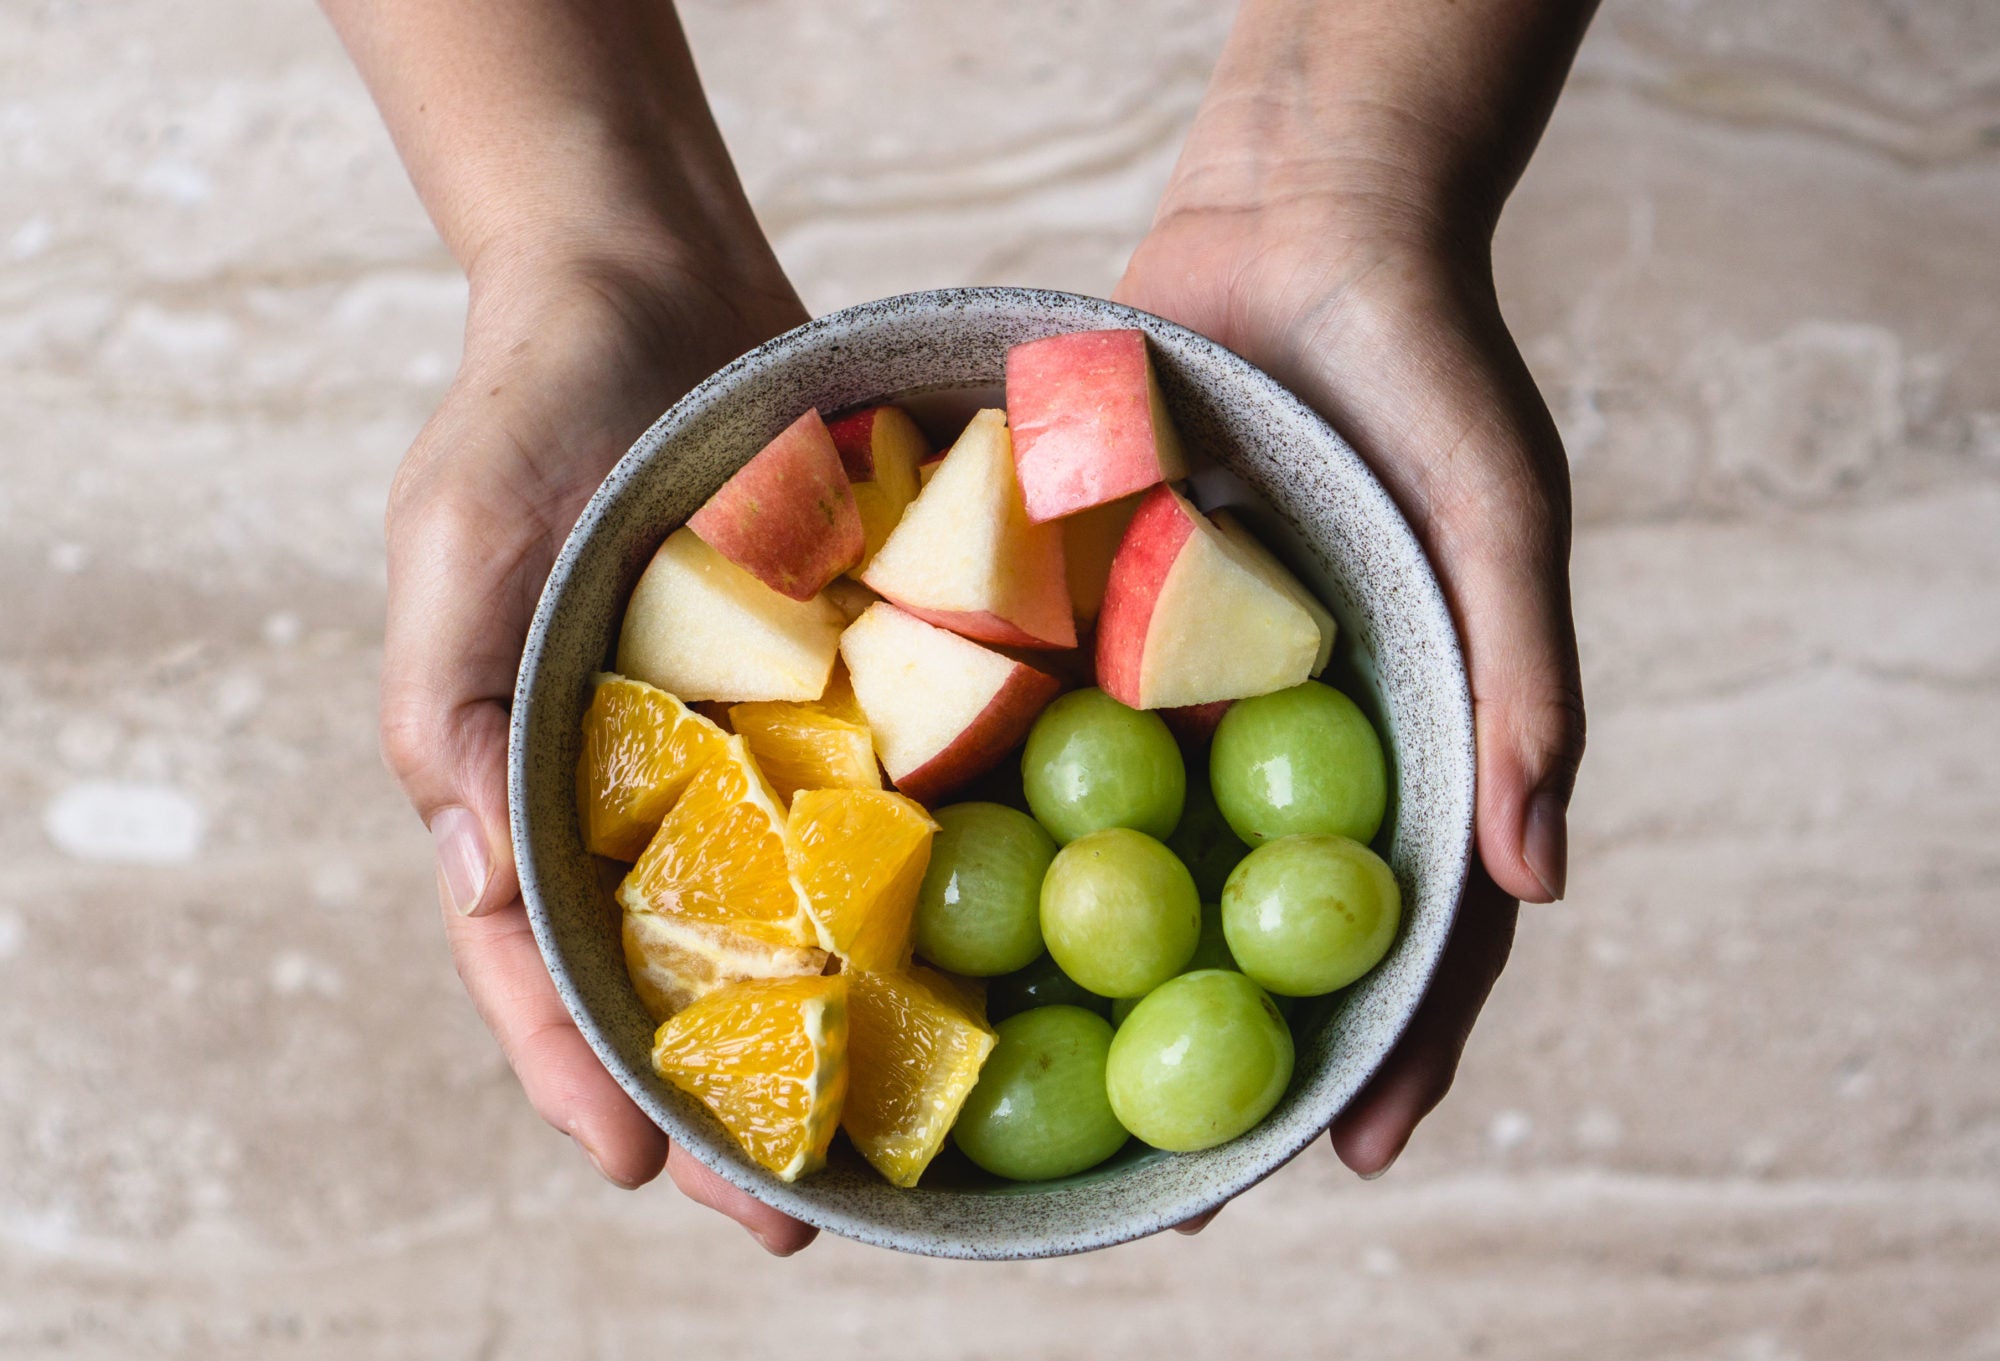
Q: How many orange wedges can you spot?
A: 7